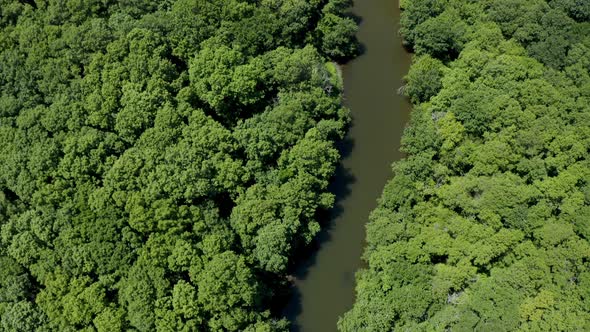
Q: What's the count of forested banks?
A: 2